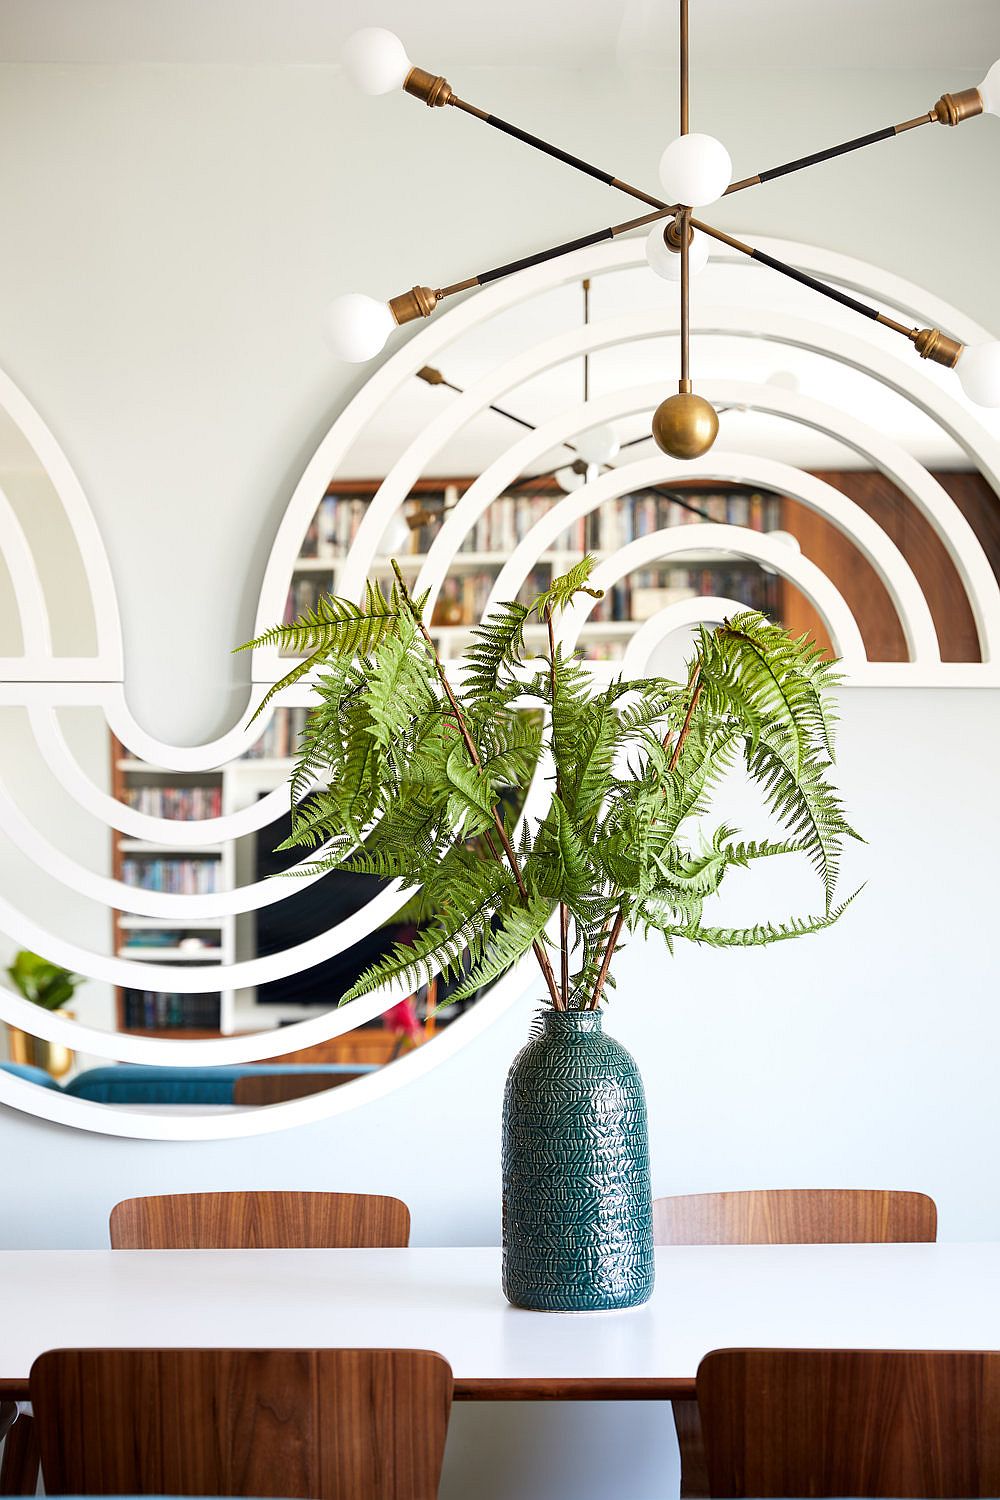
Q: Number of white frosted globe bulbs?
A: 6